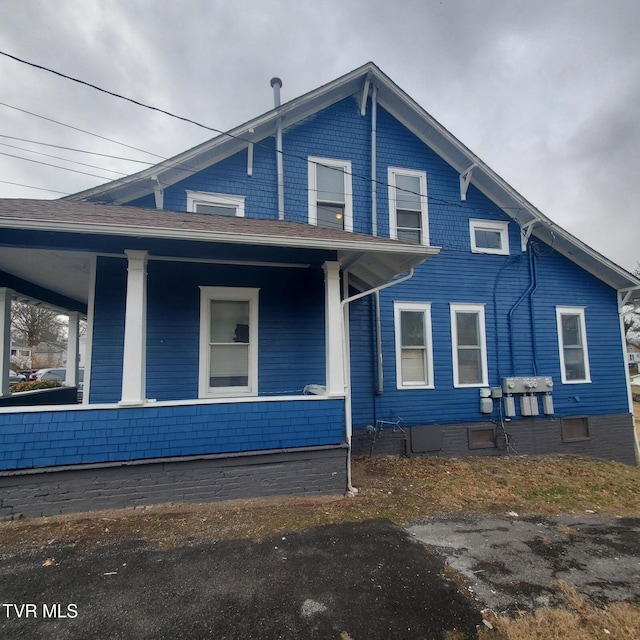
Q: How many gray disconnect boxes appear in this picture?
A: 4